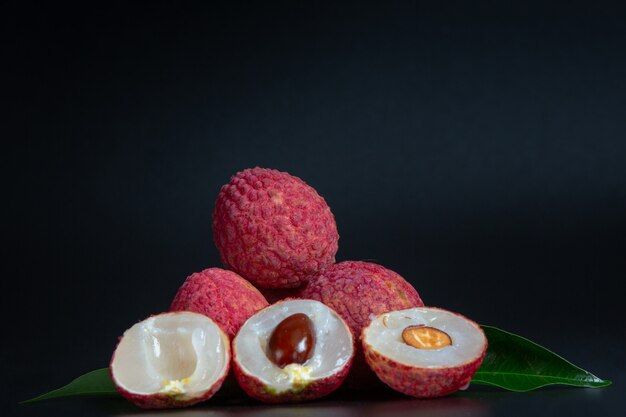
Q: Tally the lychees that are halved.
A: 3